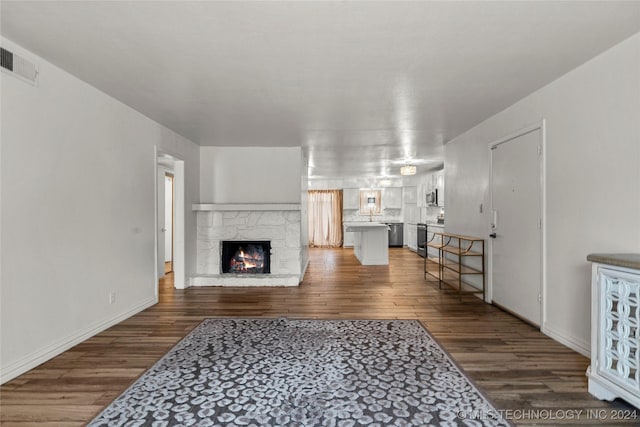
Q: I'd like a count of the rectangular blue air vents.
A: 0